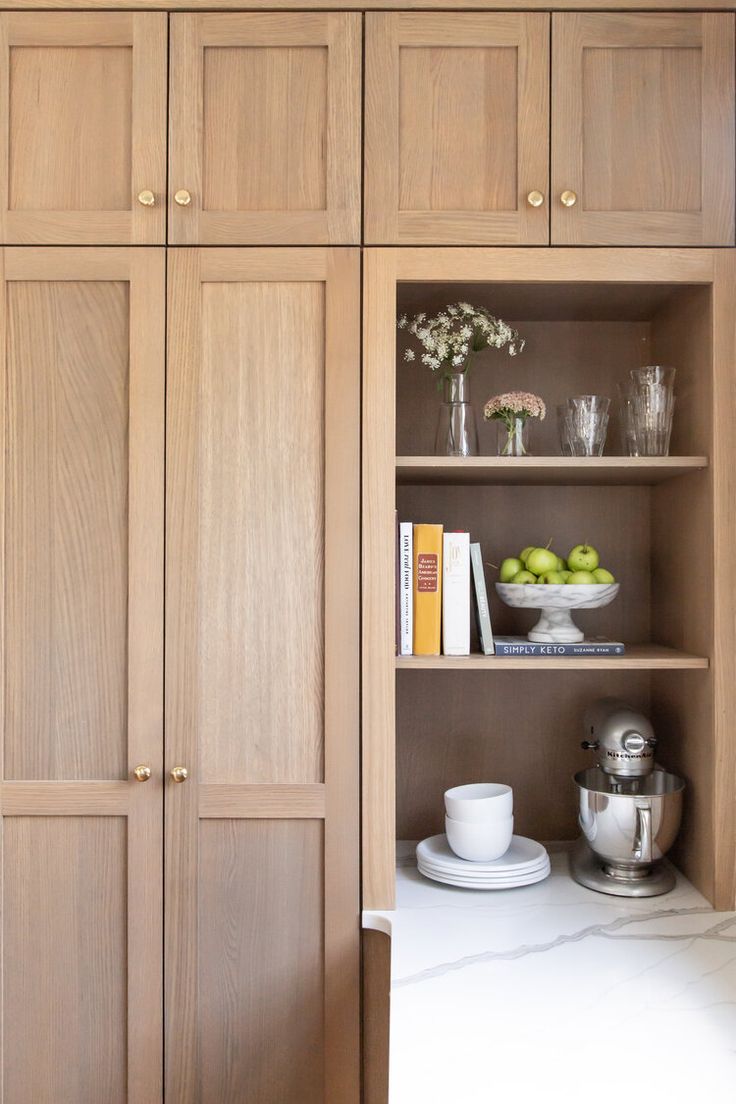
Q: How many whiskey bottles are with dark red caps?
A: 0